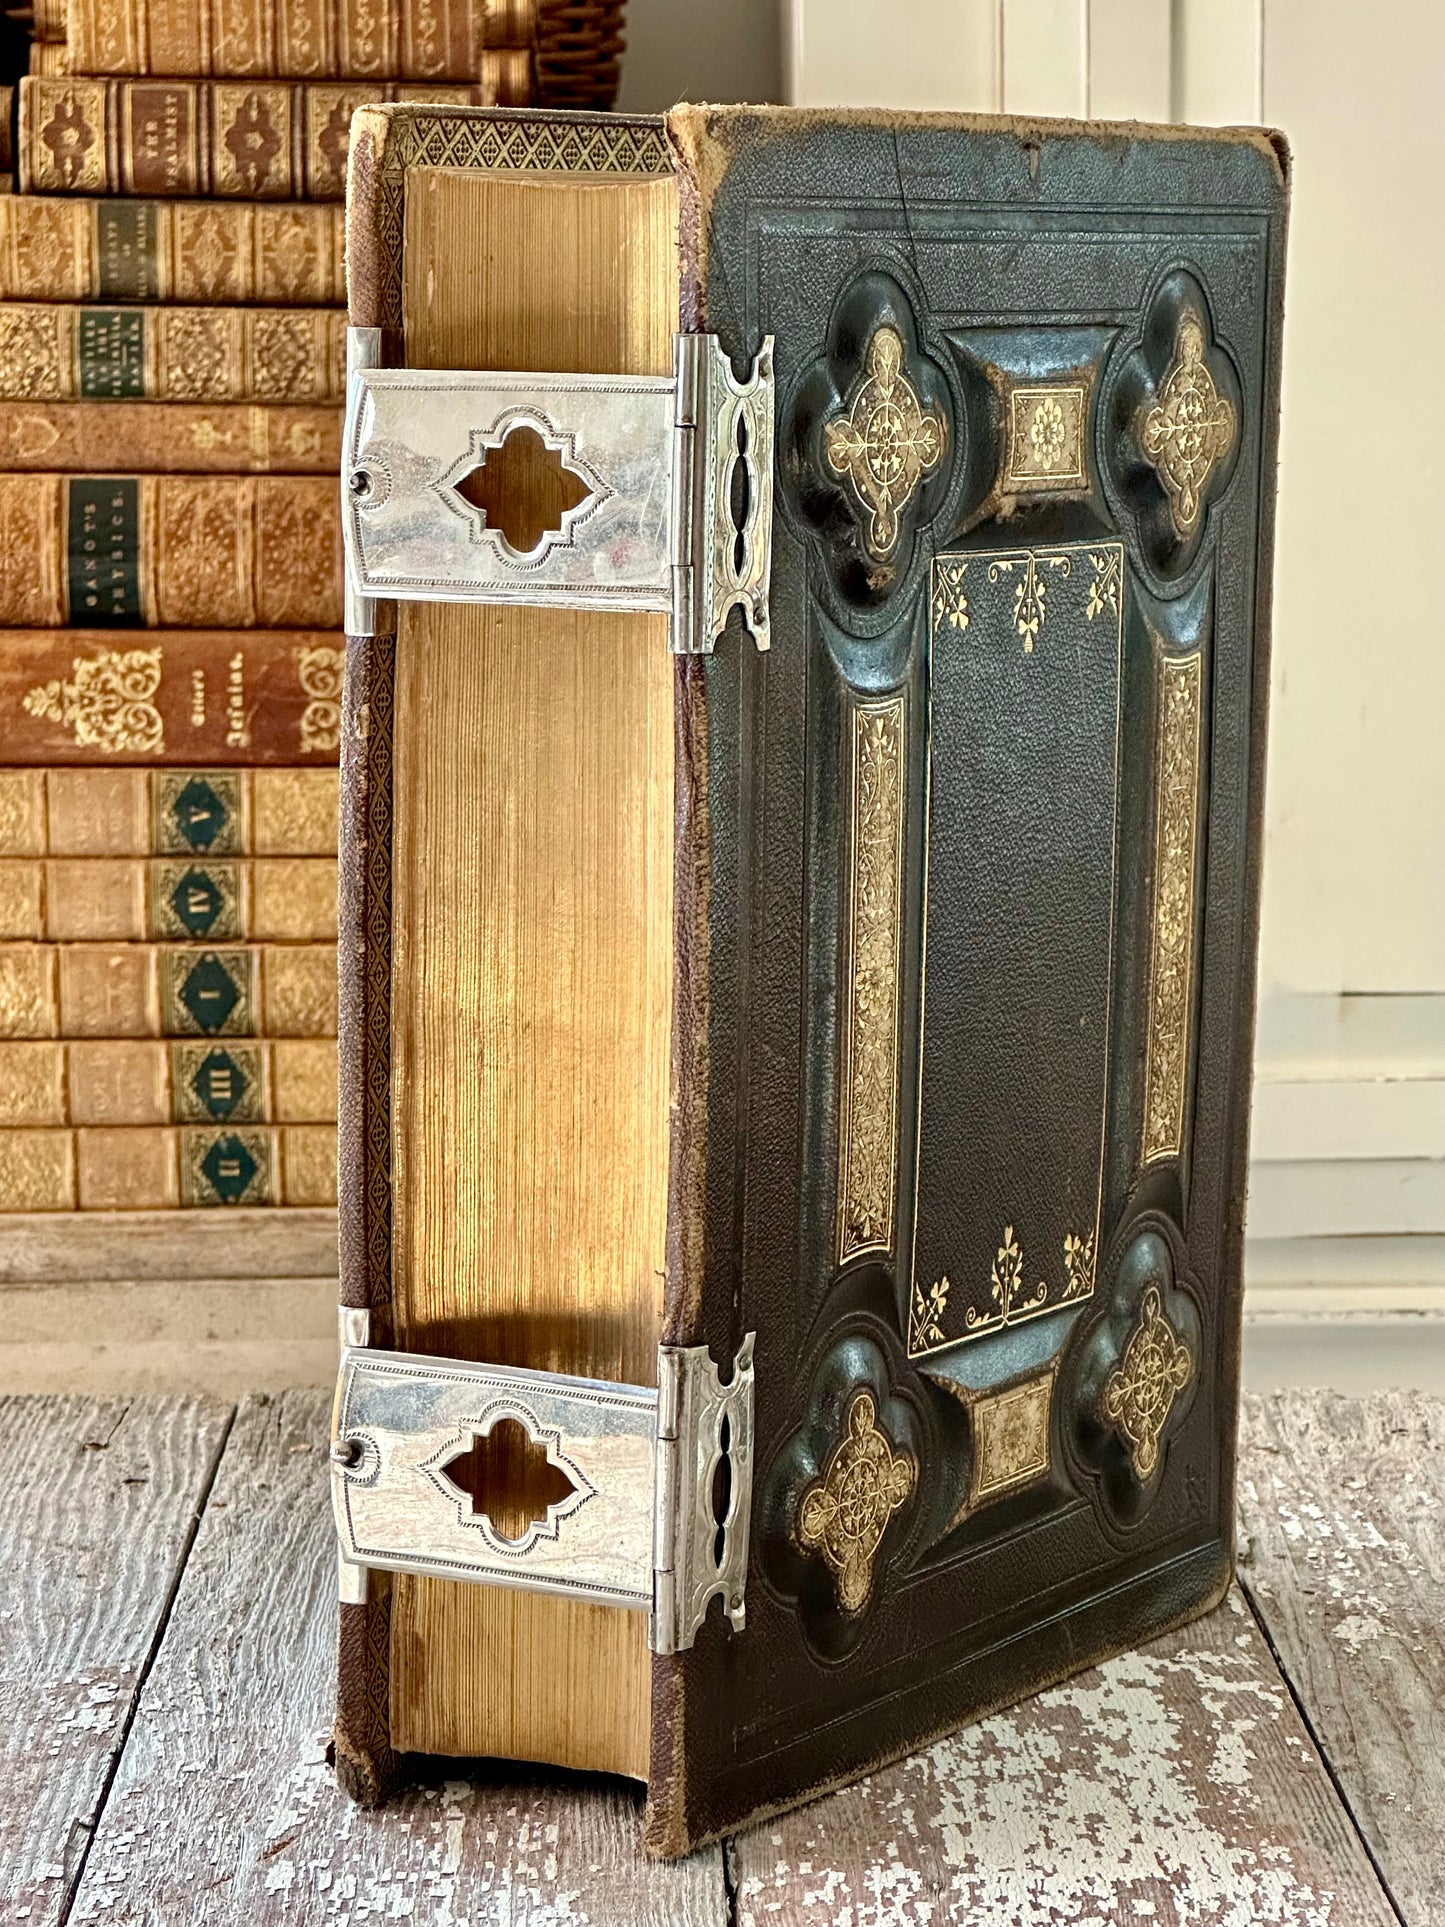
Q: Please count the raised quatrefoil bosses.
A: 4